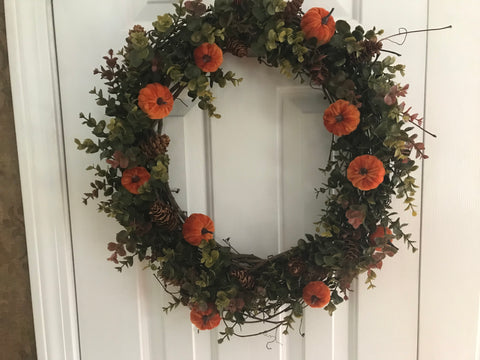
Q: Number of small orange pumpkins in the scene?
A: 10